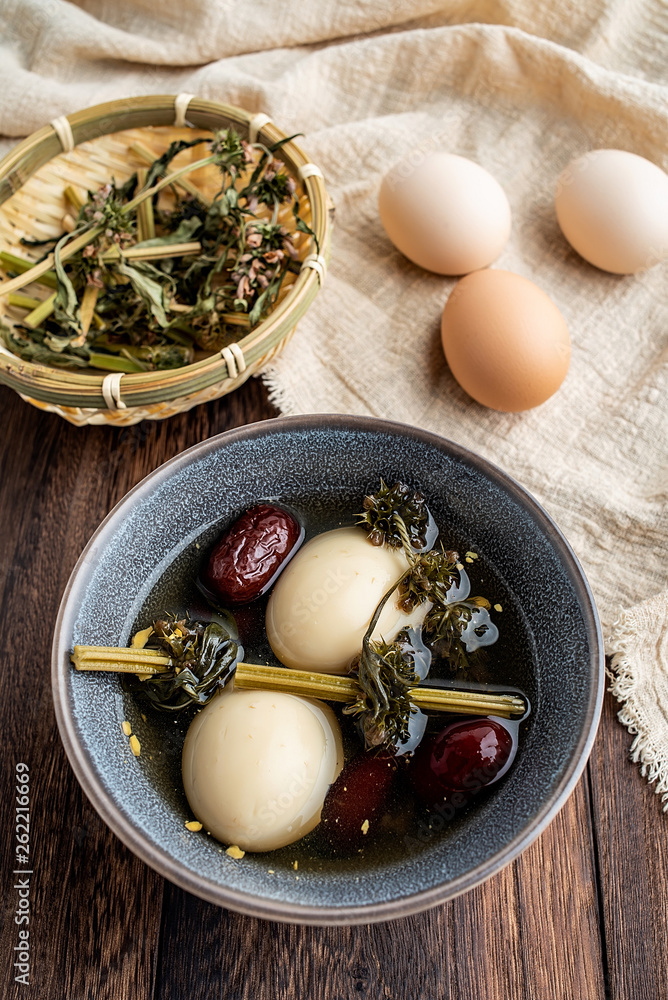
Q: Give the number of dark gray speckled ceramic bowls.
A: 1